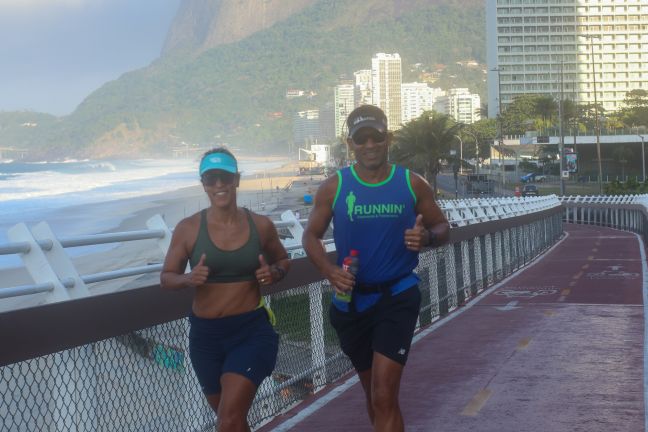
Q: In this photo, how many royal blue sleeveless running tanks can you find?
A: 1